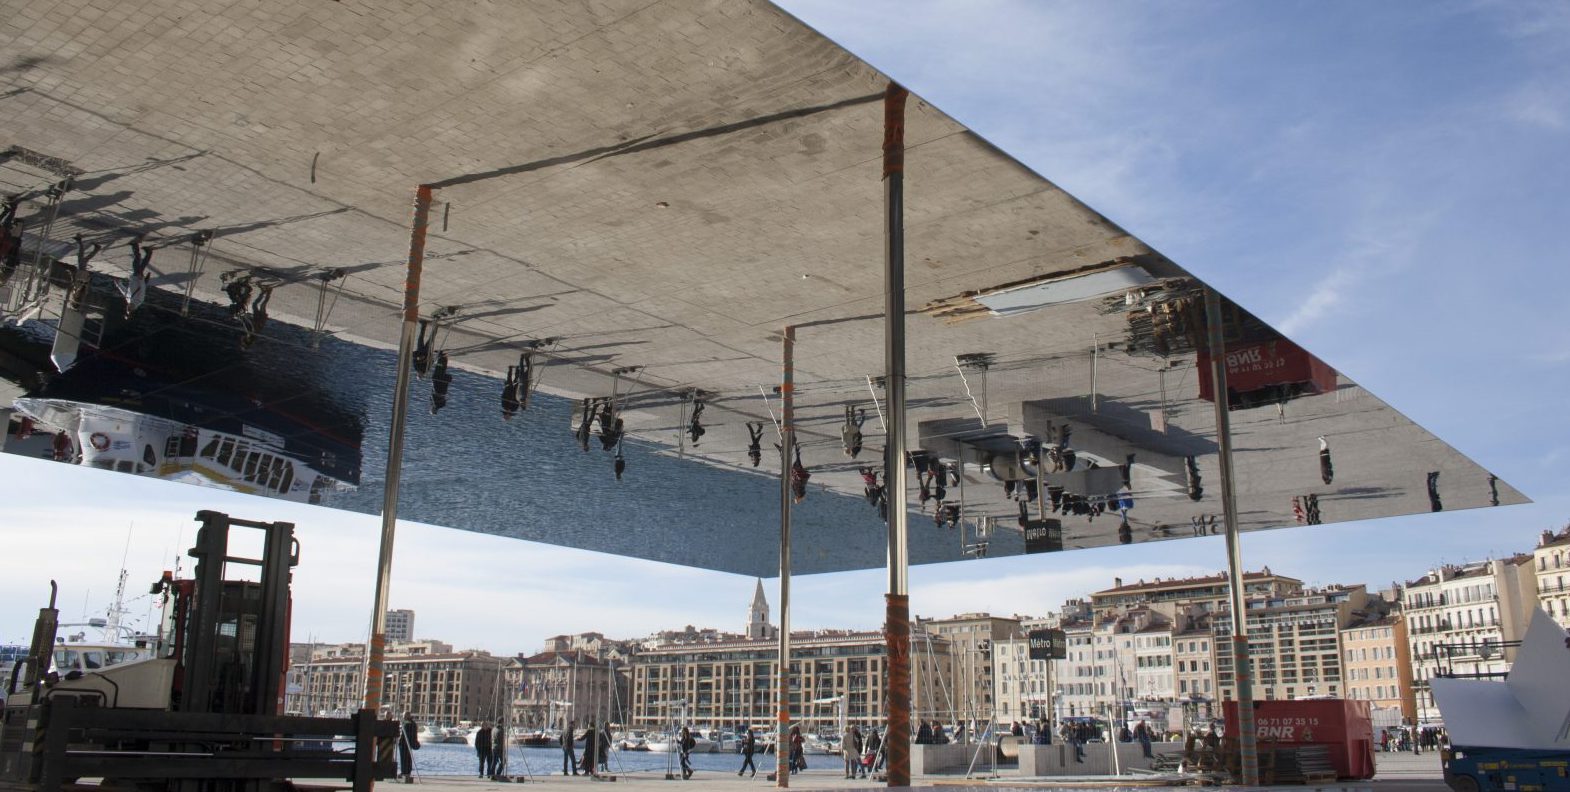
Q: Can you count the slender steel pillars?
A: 4